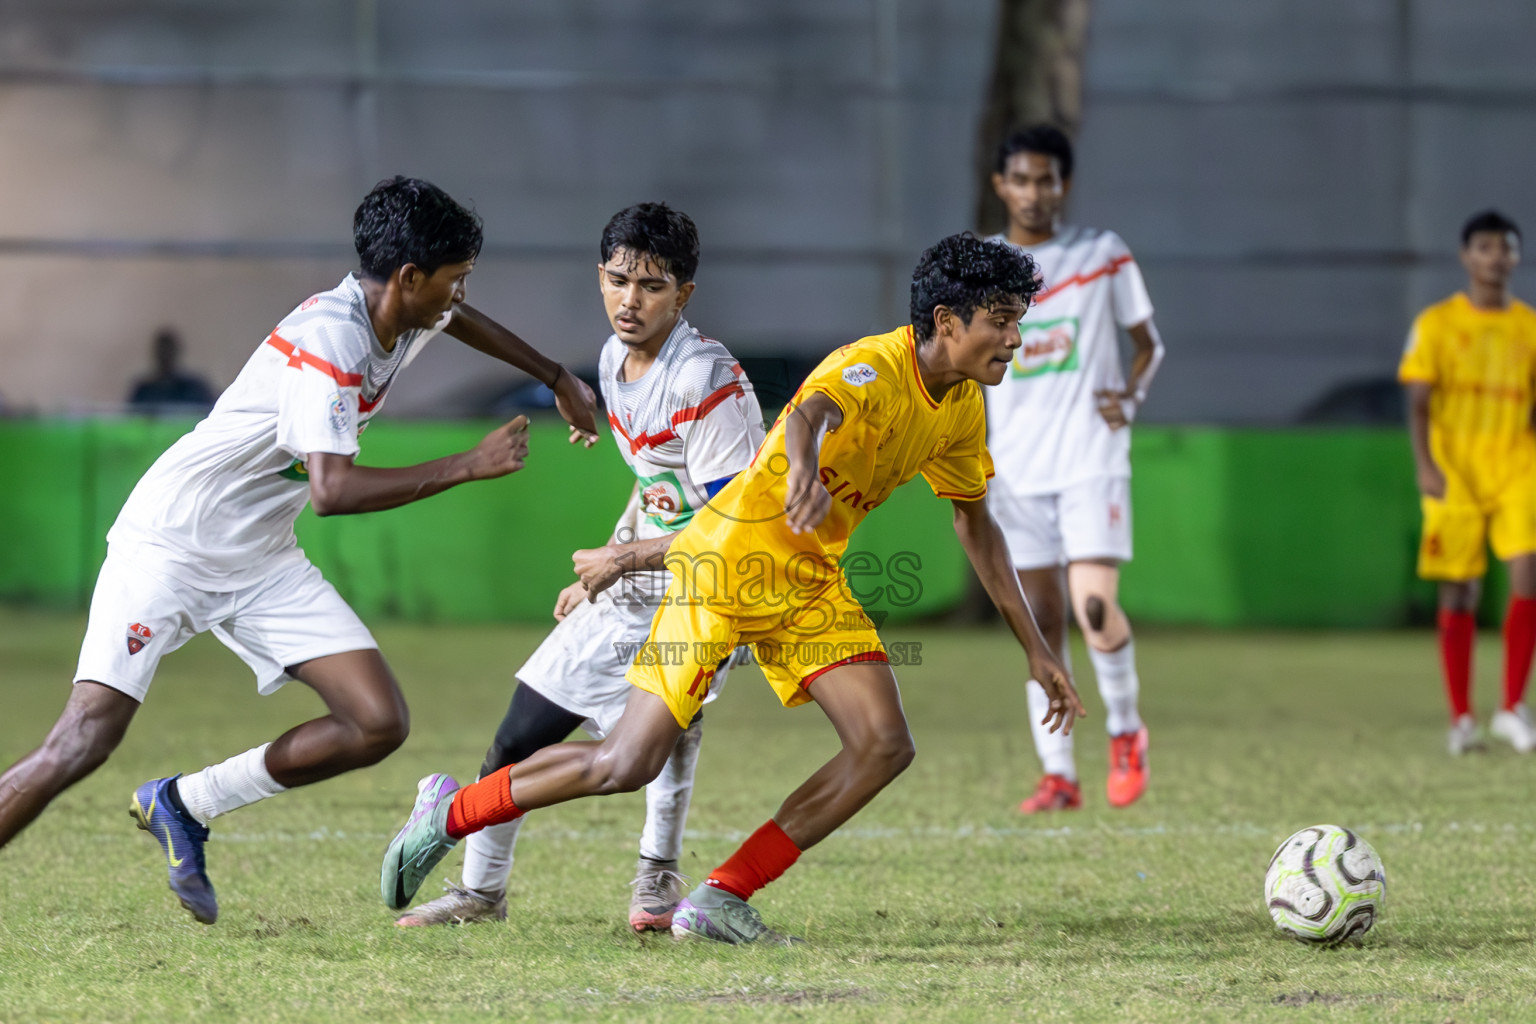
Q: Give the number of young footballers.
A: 5